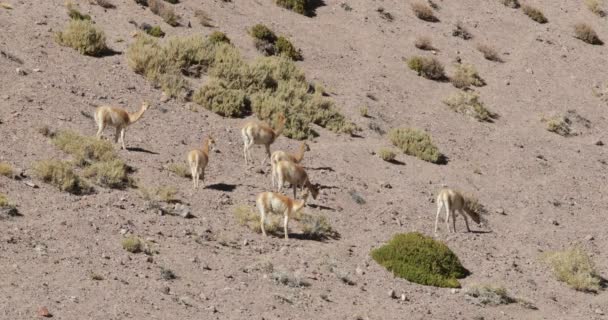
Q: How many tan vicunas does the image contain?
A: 7